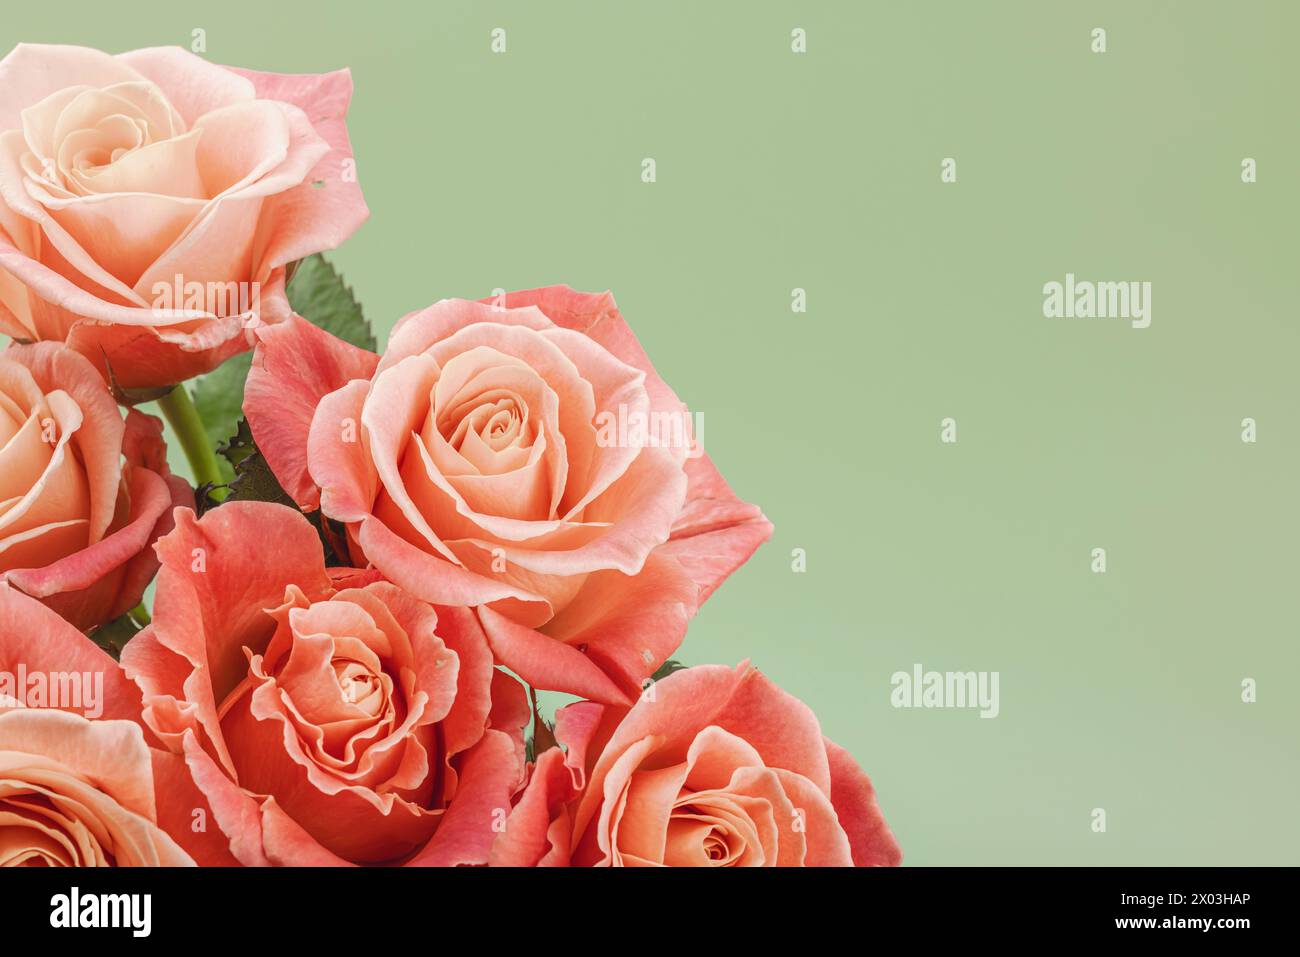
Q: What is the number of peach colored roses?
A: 6